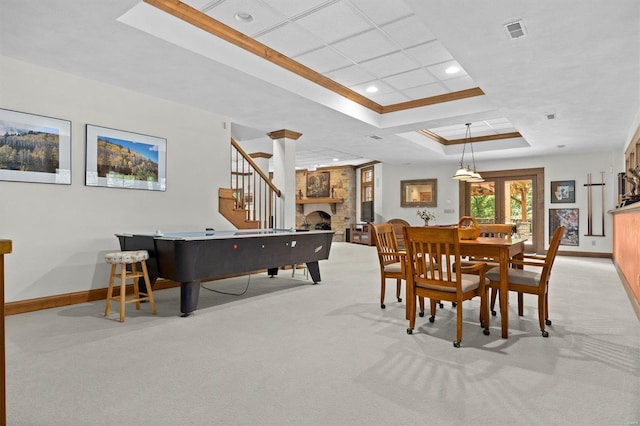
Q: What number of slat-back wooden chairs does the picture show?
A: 4